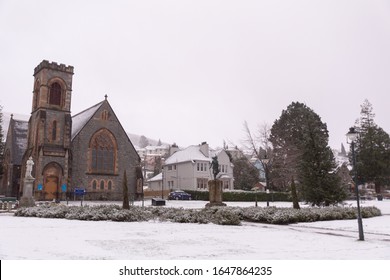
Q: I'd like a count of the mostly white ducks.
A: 0